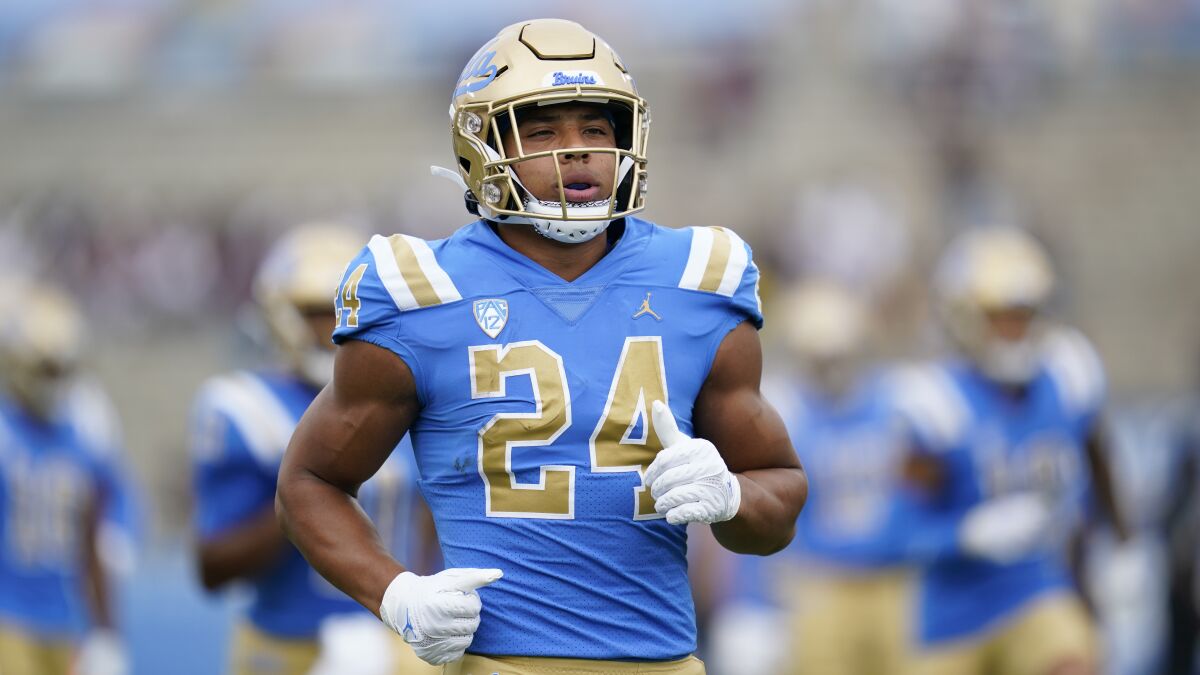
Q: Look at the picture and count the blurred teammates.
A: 4